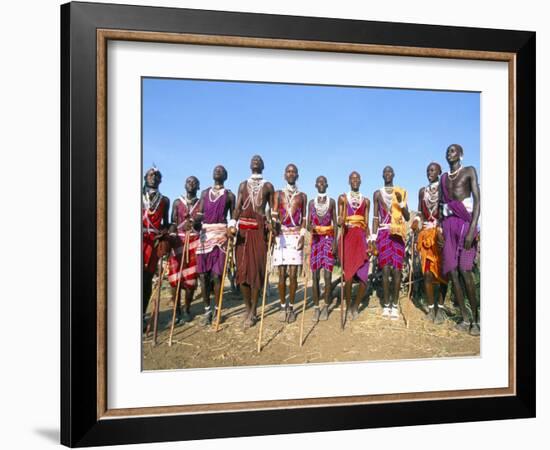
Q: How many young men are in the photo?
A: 10